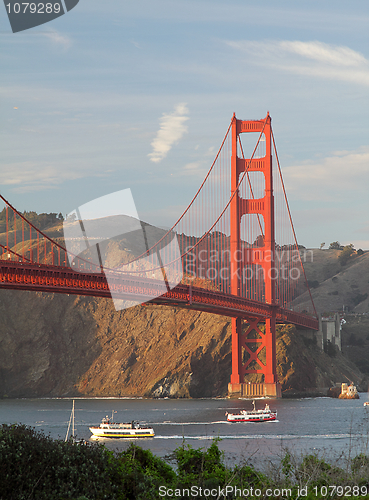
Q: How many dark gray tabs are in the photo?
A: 2